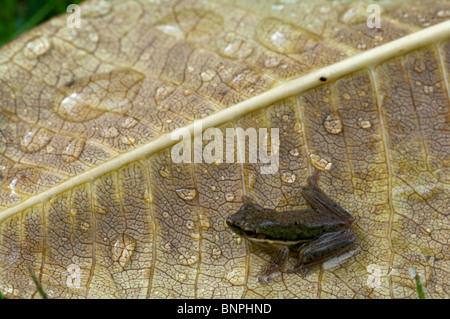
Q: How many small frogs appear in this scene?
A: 1